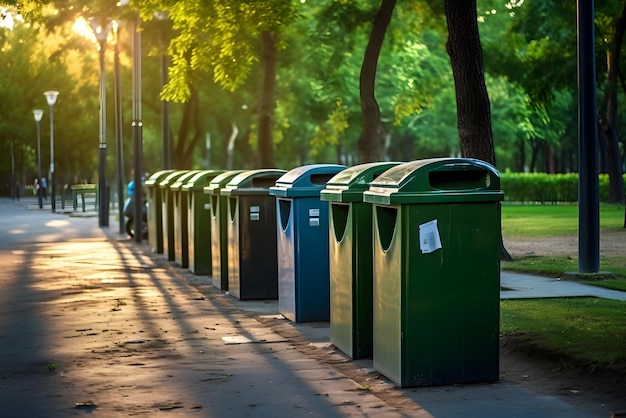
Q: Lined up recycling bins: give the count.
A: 9